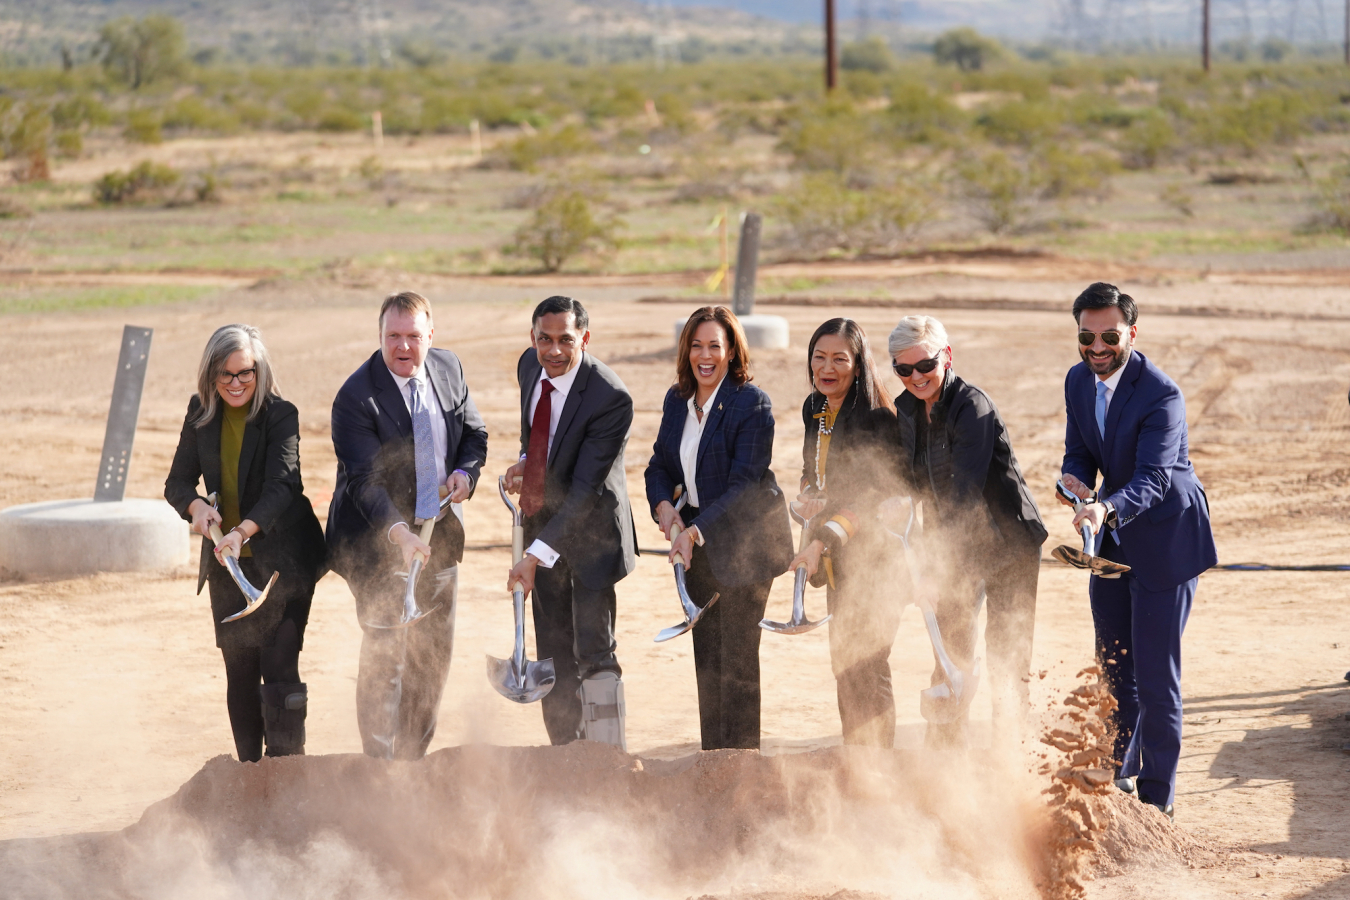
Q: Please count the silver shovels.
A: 7